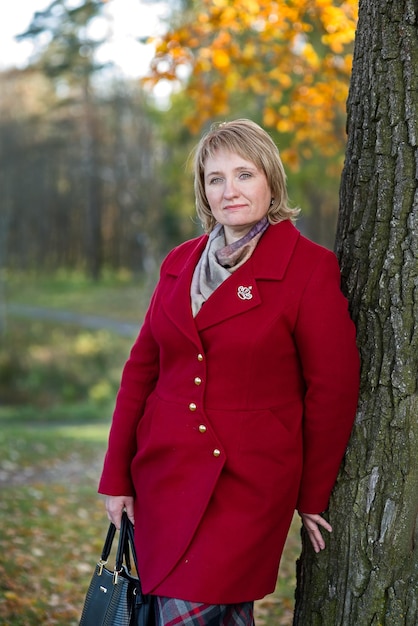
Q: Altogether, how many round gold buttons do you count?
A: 5